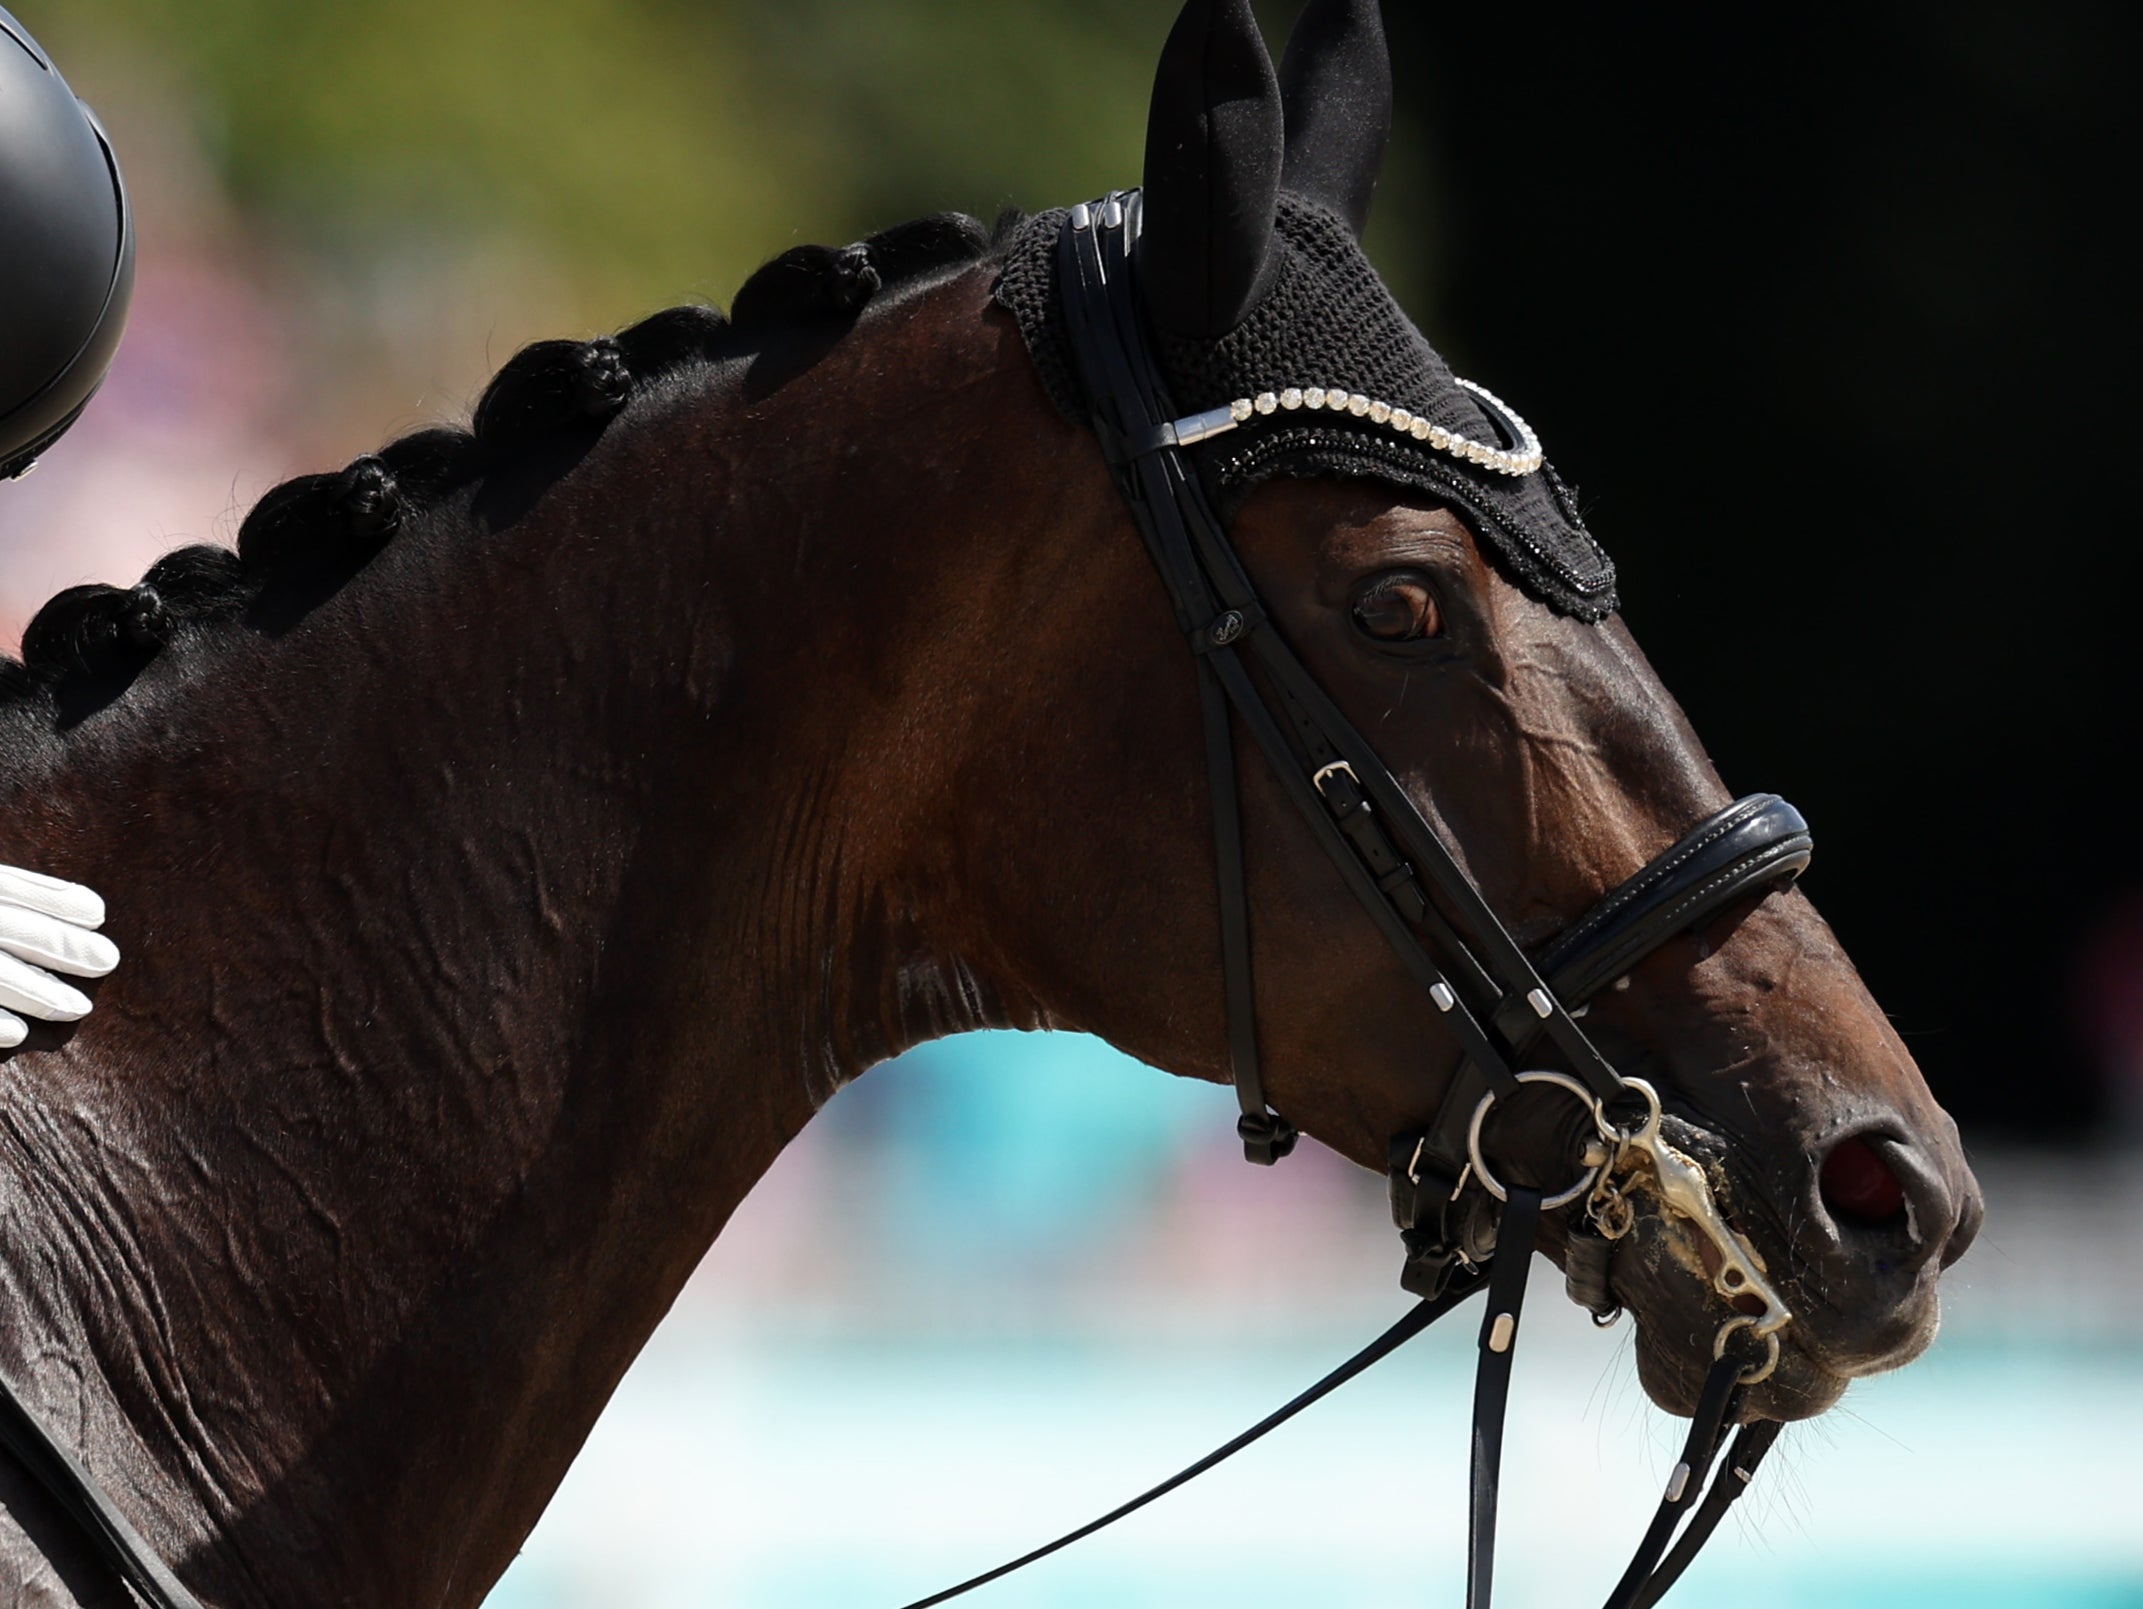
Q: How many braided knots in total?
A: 4